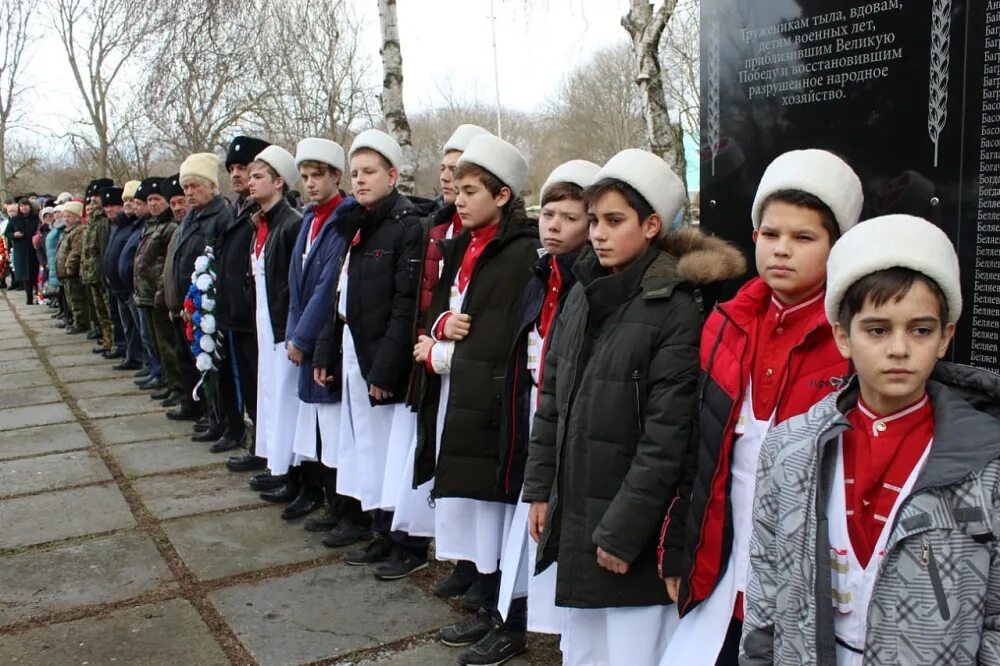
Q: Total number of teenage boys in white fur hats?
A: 9